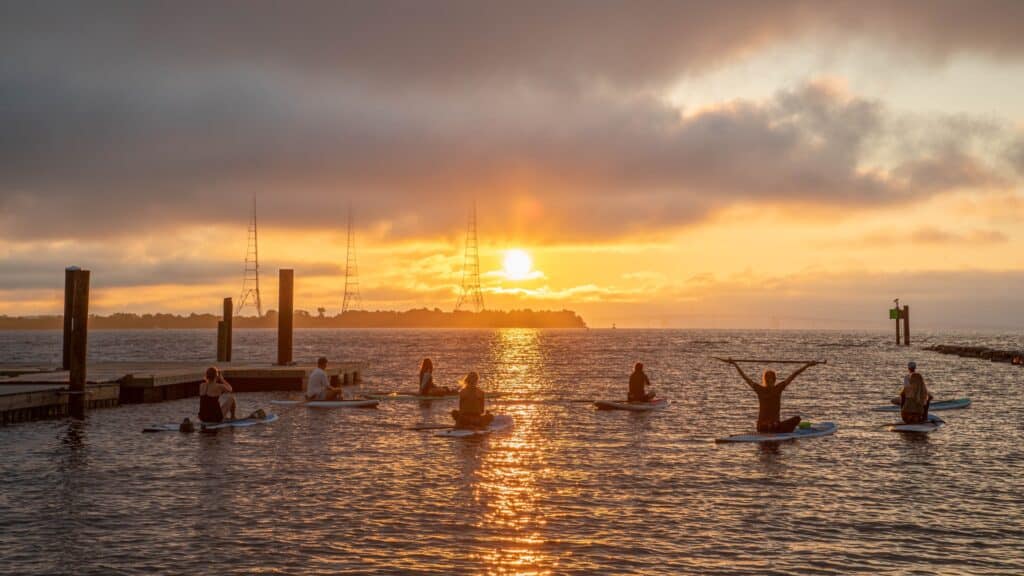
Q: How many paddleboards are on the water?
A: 8